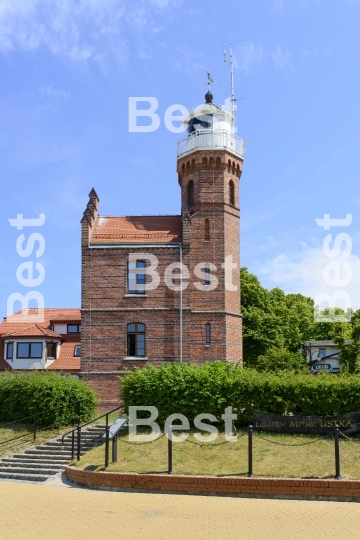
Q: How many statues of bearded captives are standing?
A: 0